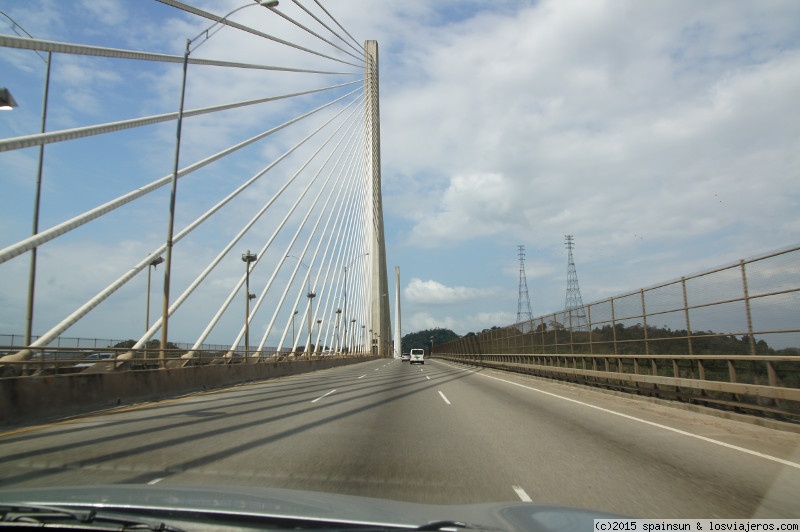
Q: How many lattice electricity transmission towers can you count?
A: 2